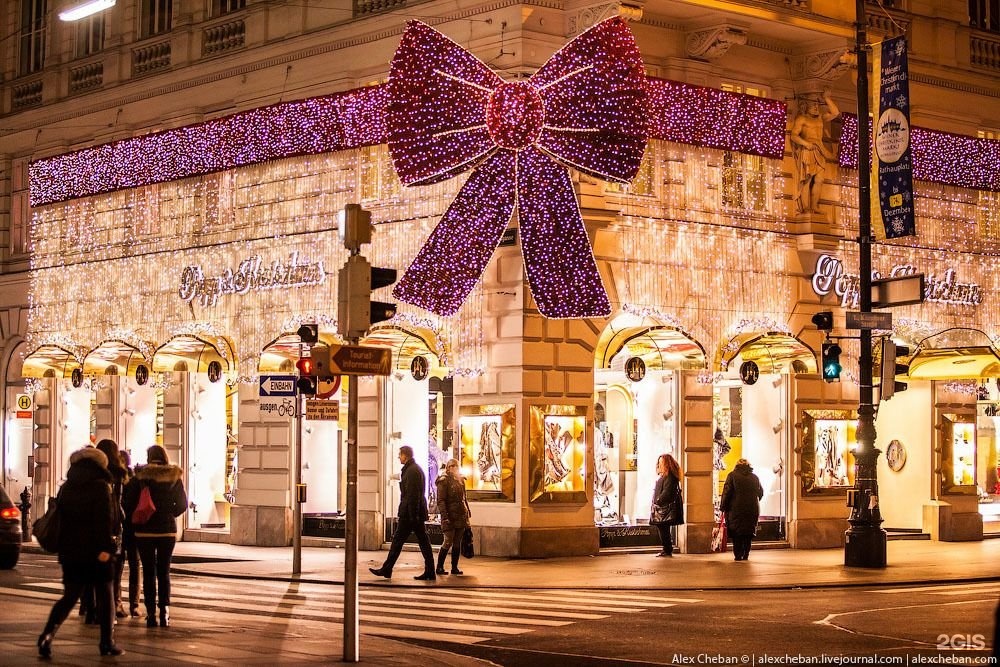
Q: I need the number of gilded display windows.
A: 4